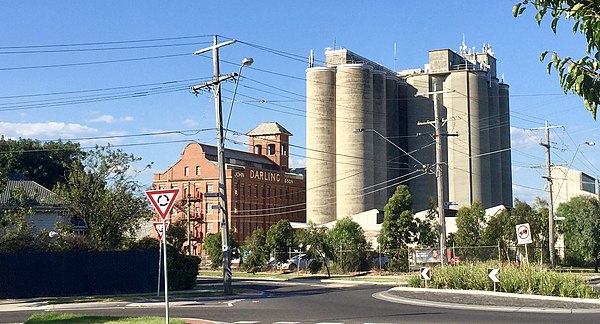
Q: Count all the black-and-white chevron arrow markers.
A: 2